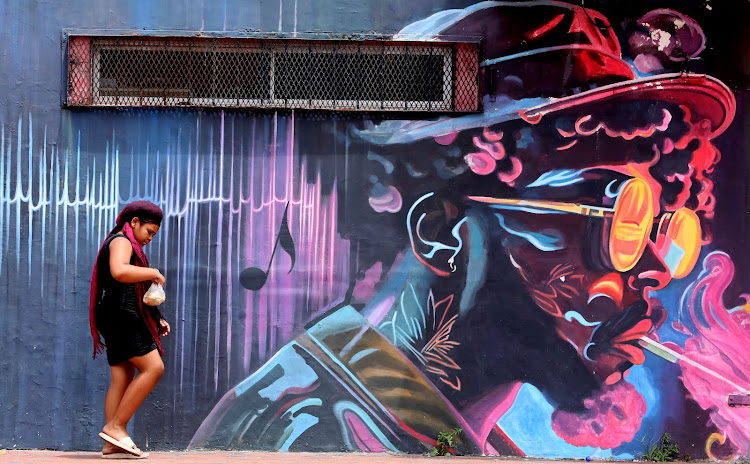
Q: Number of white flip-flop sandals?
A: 2